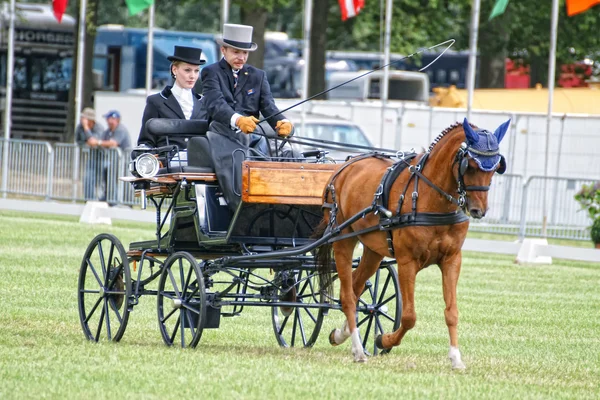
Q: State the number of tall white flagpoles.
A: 8